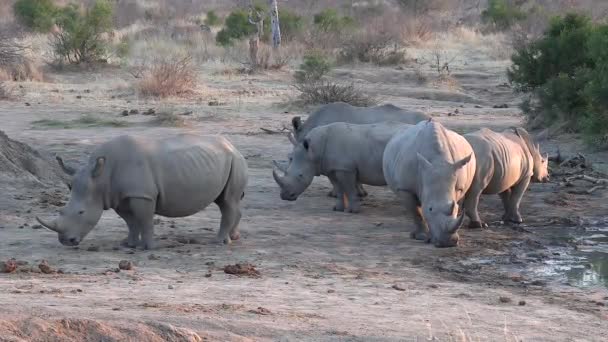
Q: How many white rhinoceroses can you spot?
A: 5